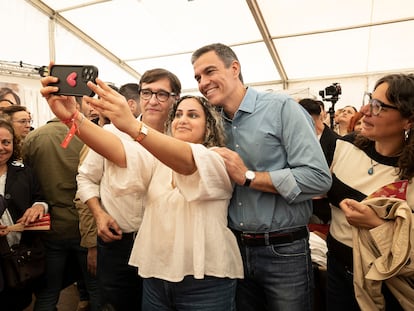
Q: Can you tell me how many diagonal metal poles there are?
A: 2